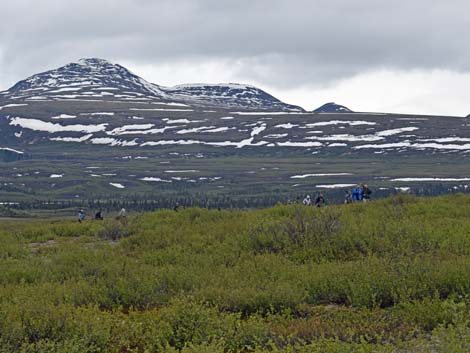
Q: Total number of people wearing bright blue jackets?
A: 2